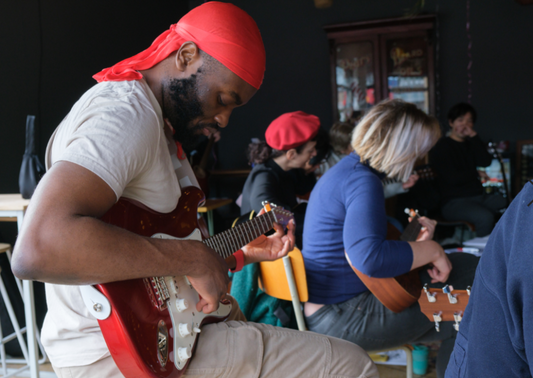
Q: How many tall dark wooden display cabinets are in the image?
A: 1